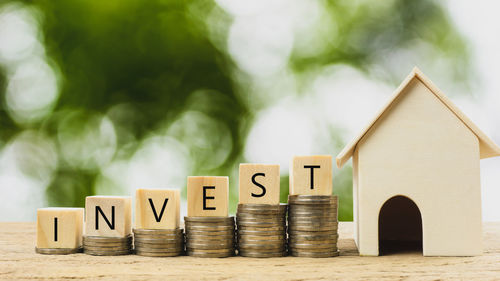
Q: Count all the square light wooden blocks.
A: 6